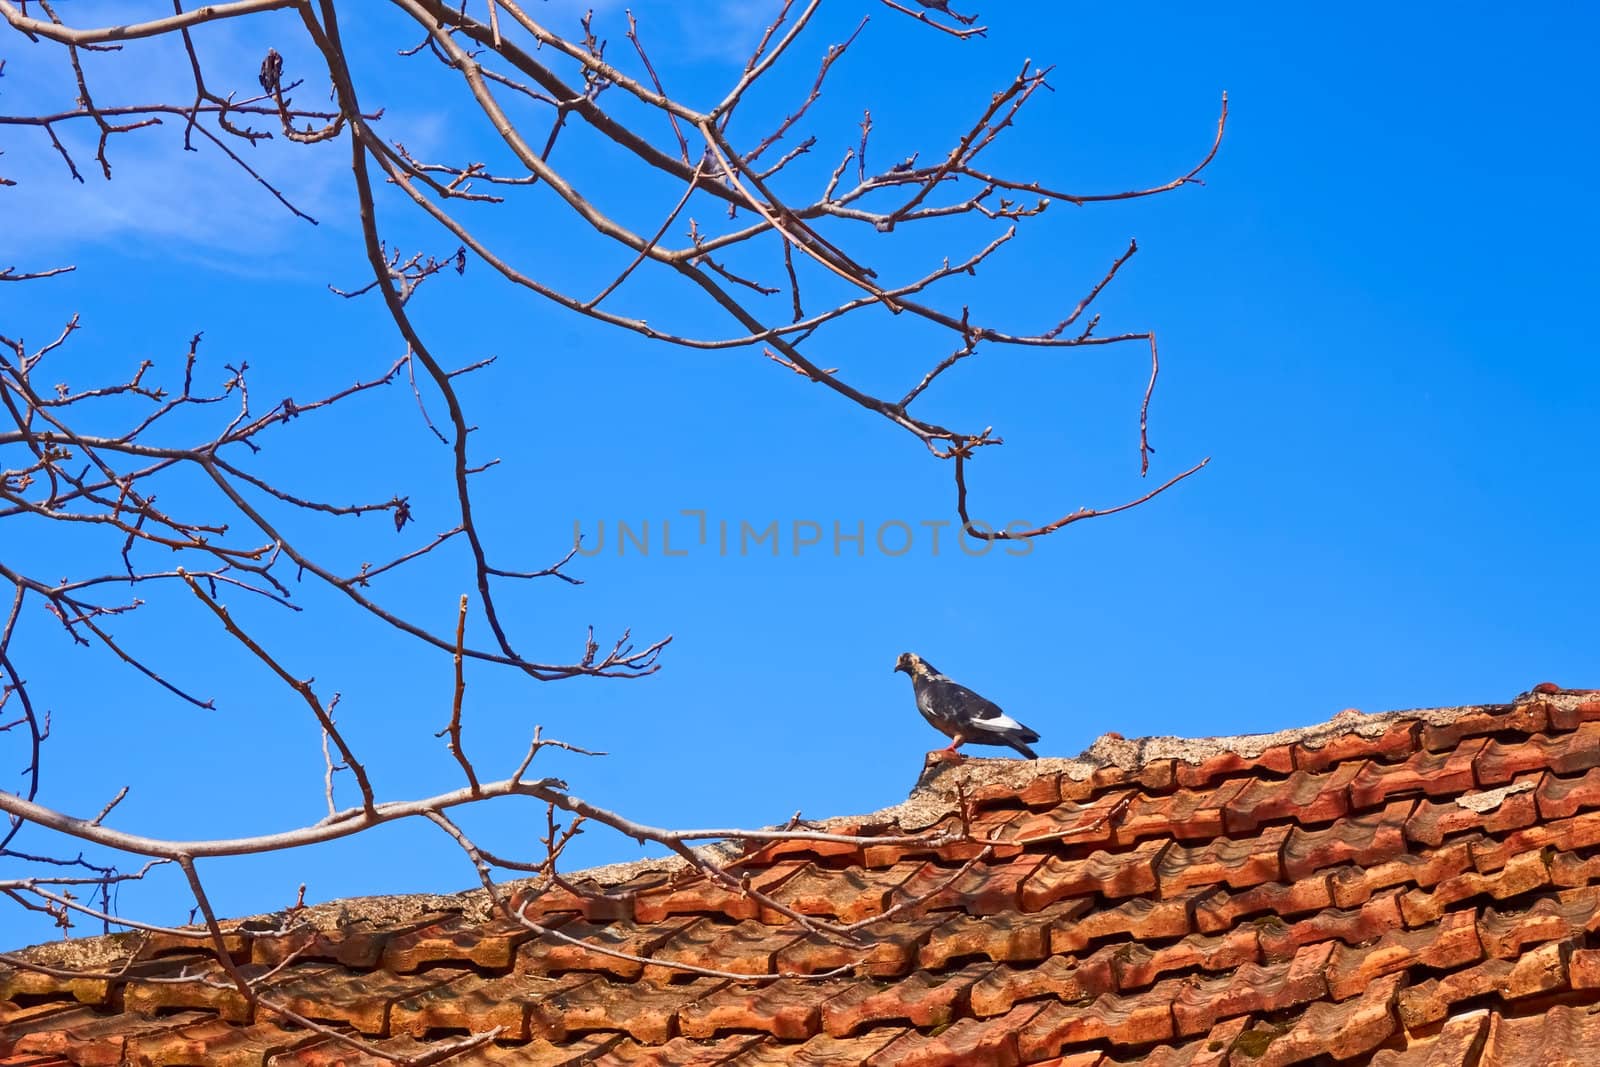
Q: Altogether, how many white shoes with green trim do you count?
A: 0